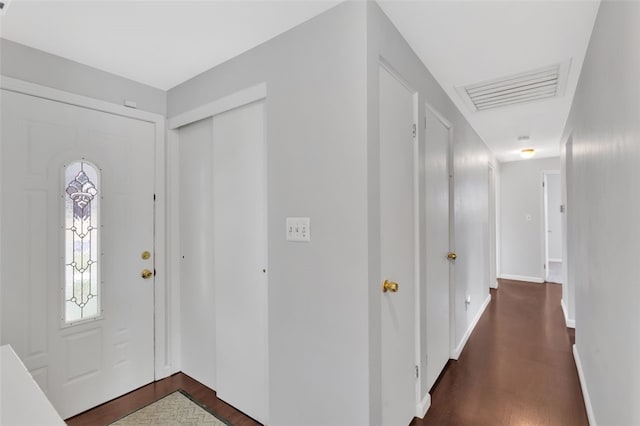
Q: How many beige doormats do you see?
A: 1